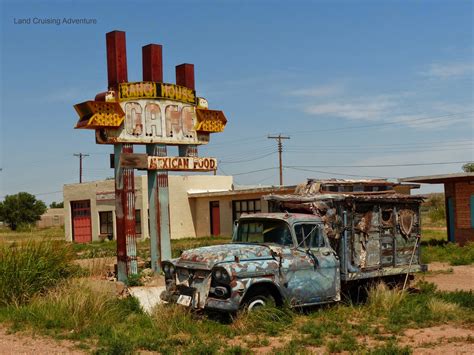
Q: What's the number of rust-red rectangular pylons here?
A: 3